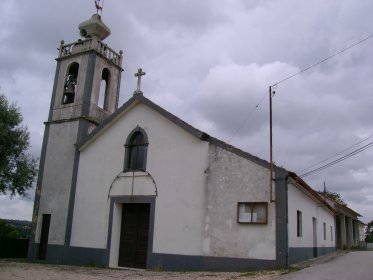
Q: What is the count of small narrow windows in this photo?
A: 3